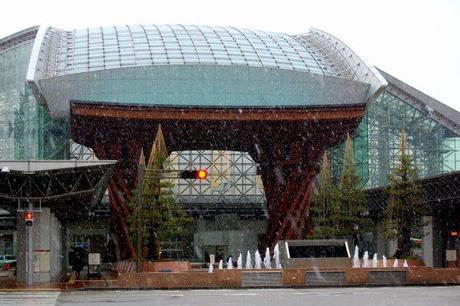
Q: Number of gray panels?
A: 3